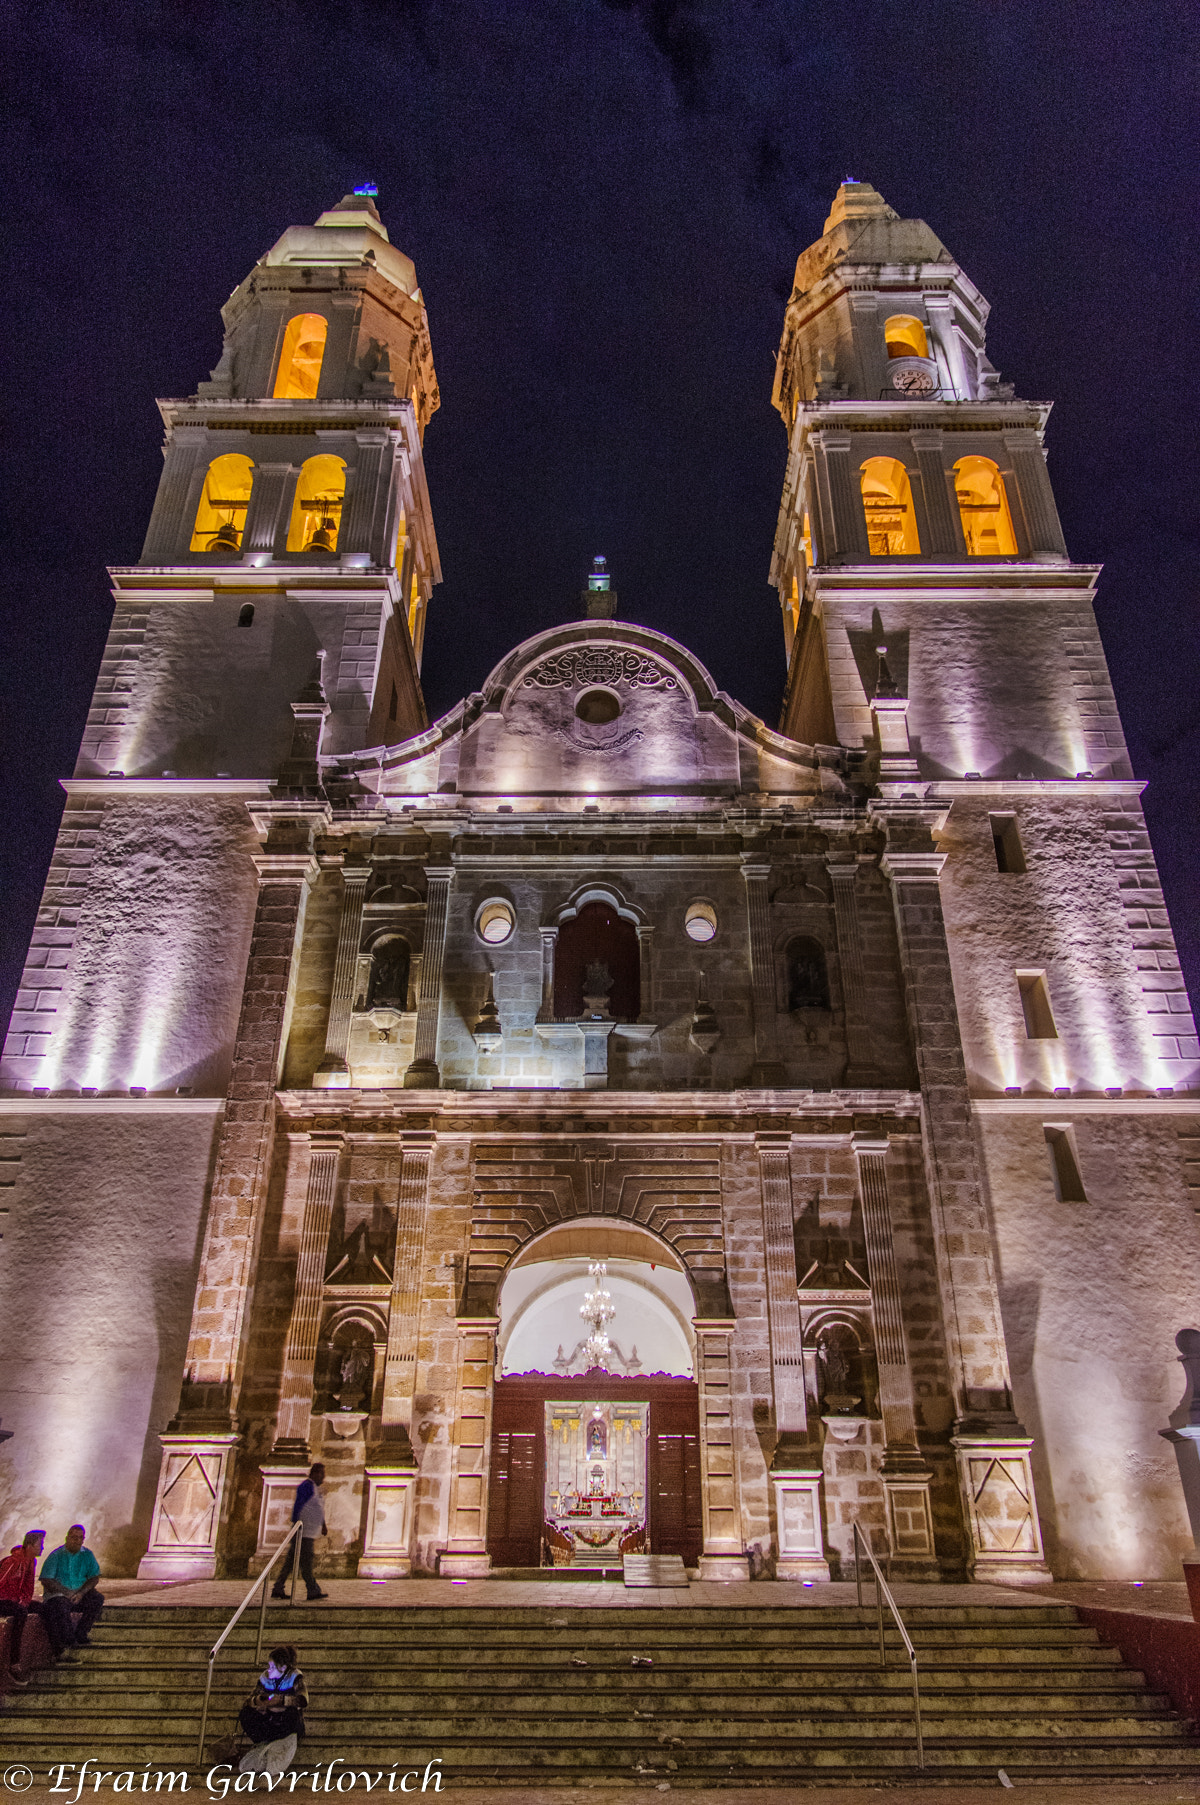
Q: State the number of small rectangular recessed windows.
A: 3